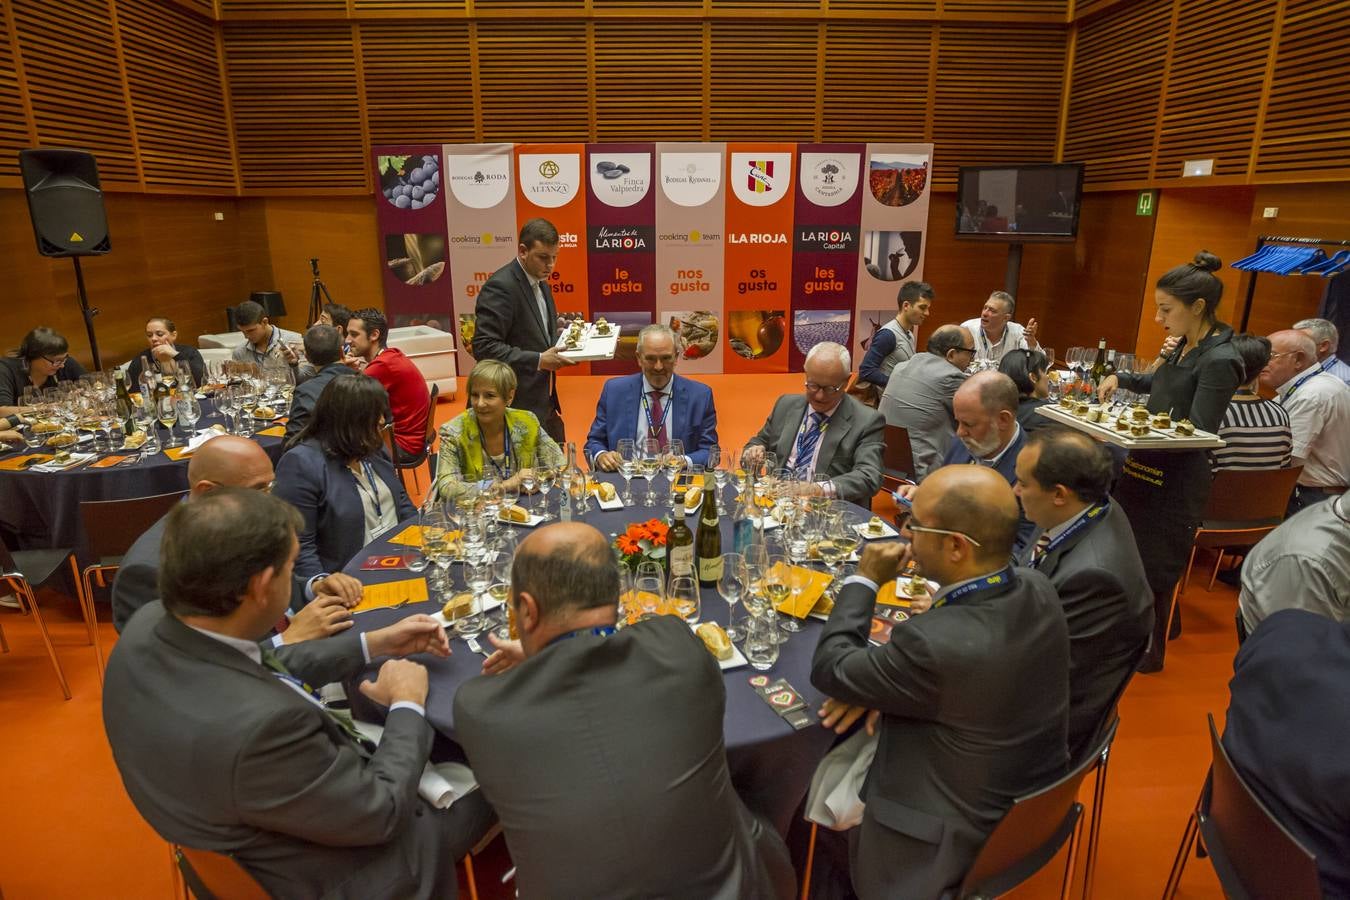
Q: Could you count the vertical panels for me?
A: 8